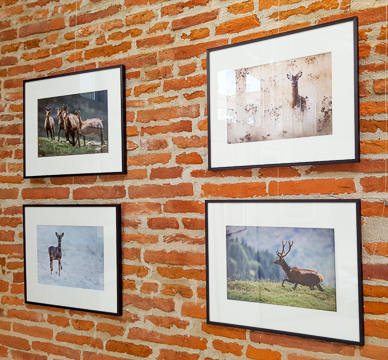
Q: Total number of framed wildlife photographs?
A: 4